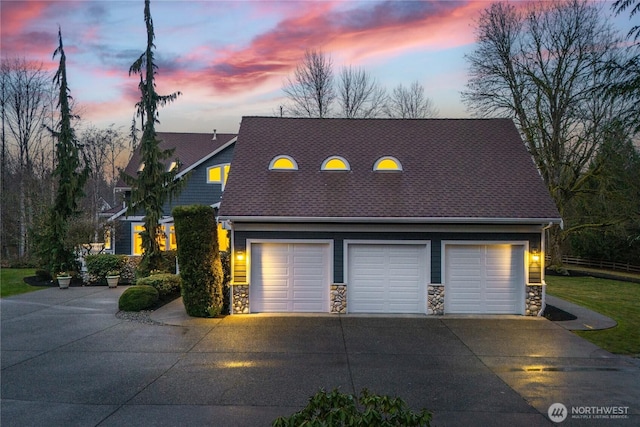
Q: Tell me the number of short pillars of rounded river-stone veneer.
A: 4